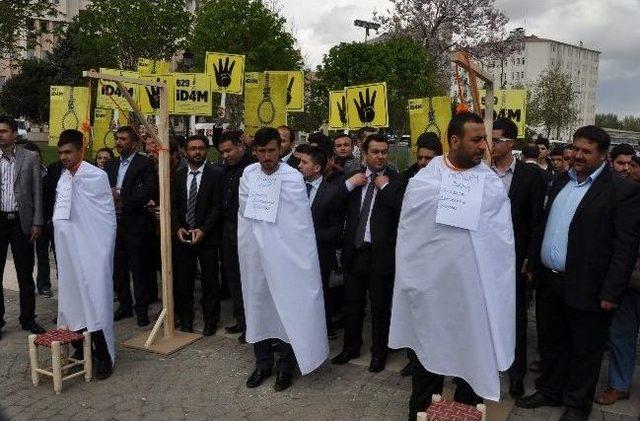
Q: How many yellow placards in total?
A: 13